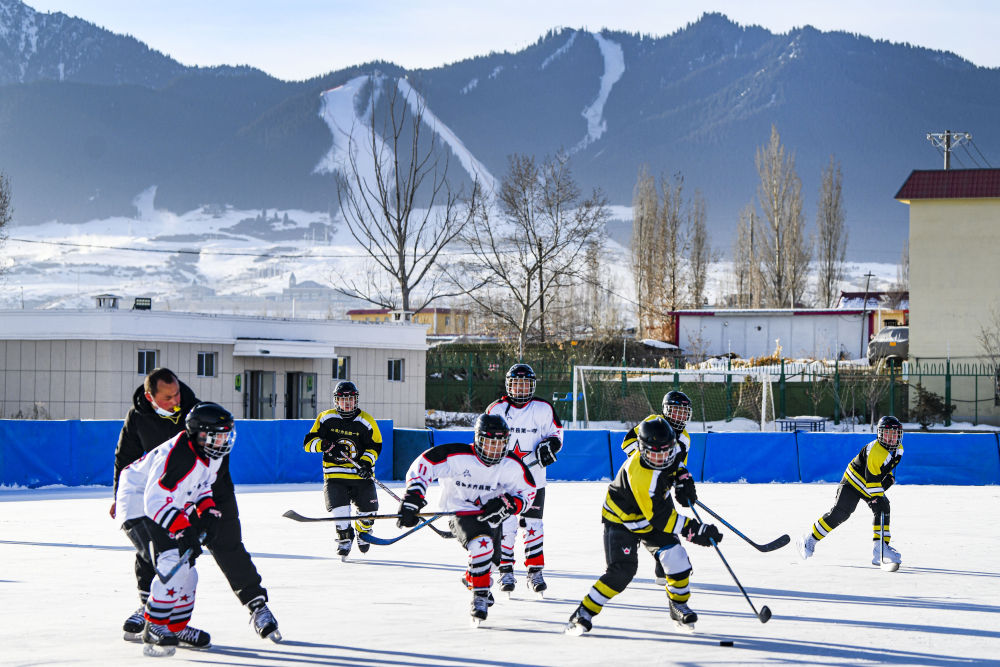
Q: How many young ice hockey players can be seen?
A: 7